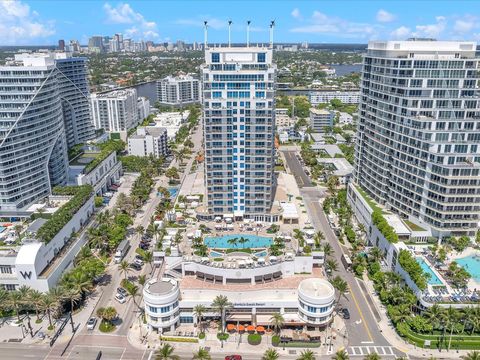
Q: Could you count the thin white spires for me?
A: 4